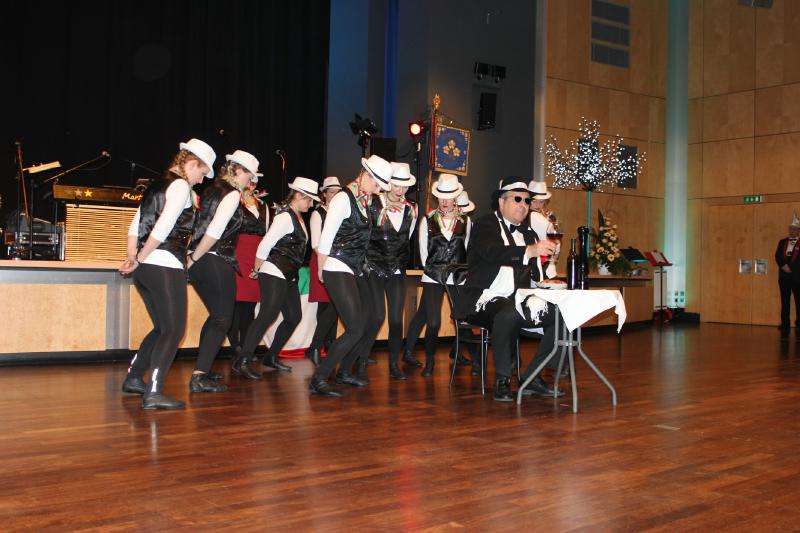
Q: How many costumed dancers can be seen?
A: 10